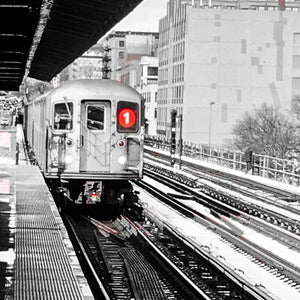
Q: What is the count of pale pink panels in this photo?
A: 2